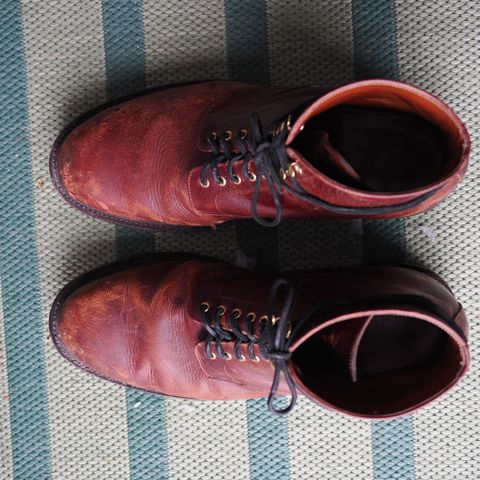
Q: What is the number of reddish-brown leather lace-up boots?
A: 2